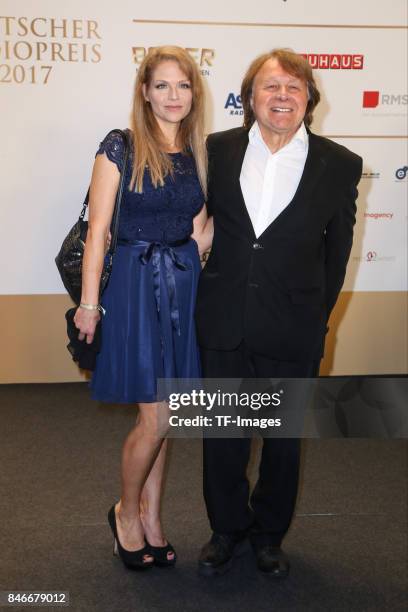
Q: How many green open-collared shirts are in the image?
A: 0